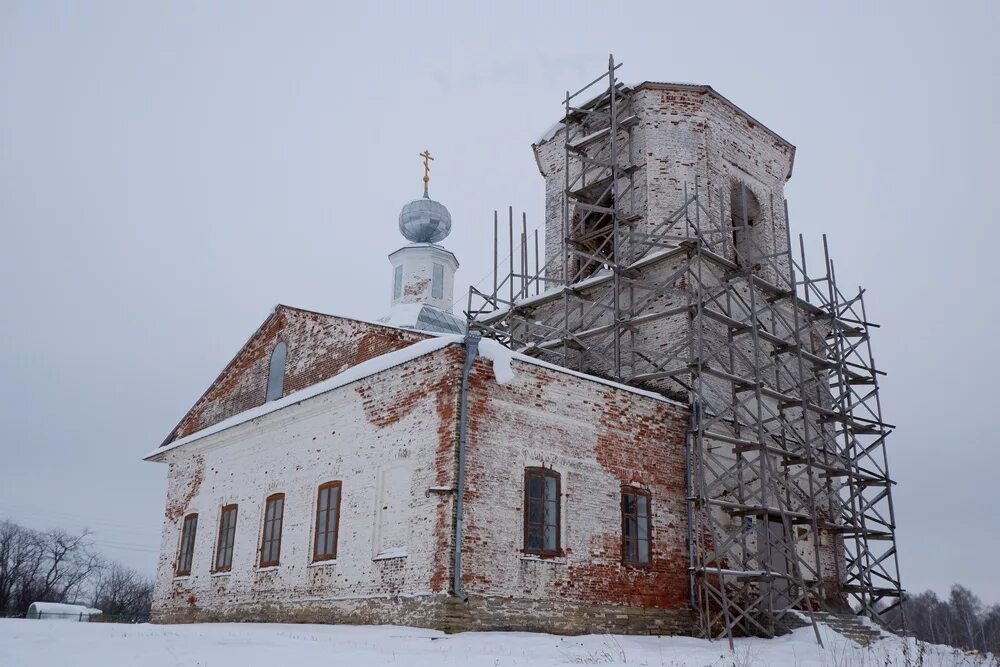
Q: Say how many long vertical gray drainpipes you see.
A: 2